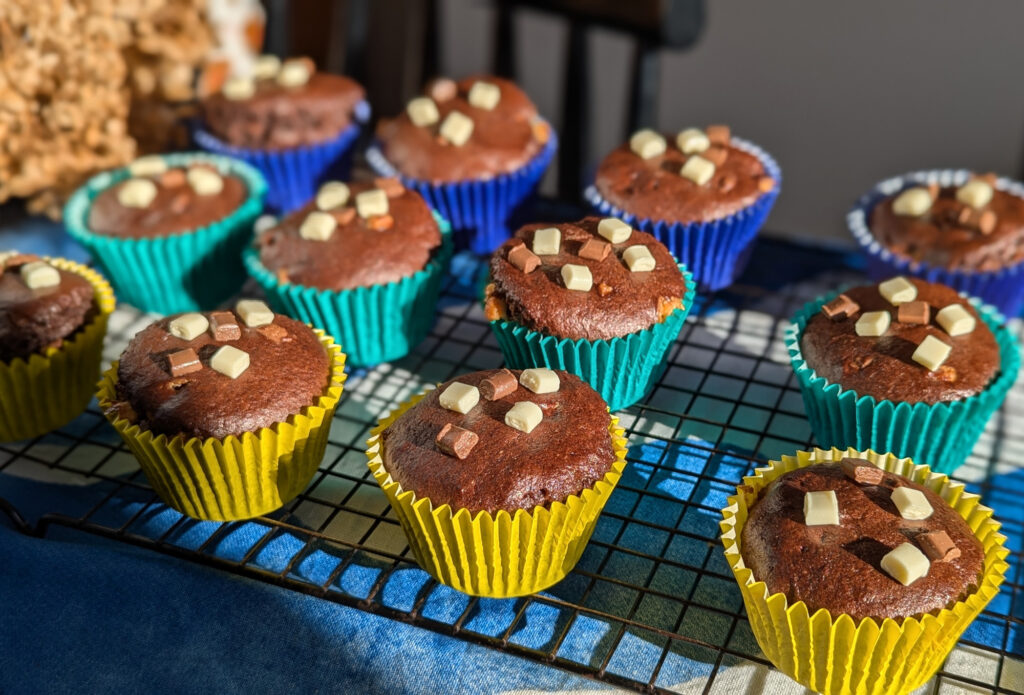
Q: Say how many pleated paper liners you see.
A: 12